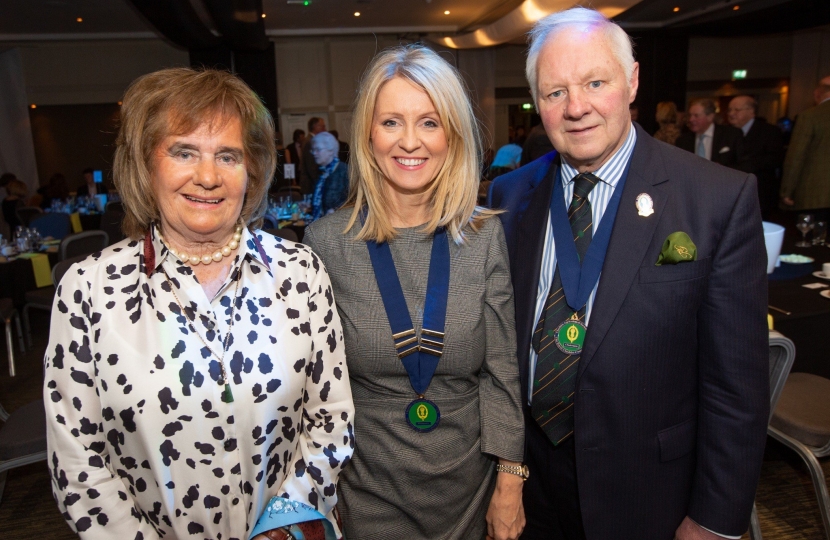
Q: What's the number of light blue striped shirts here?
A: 1